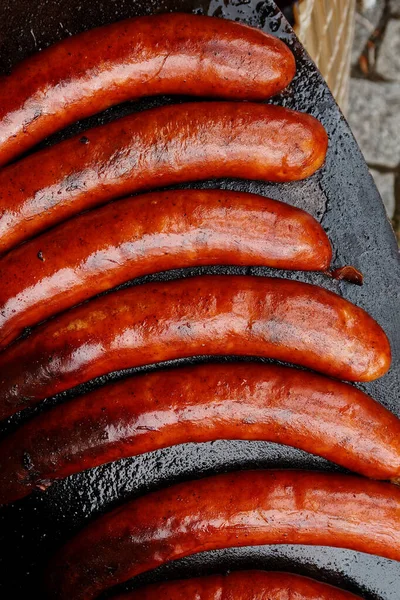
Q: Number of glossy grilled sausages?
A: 7